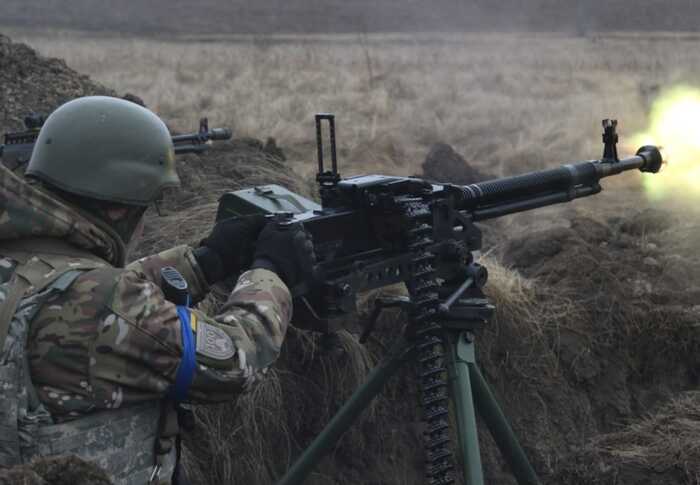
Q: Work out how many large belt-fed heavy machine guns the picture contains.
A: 1